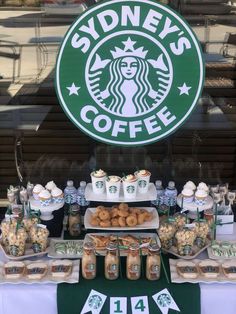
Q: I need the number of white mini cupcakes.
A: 8